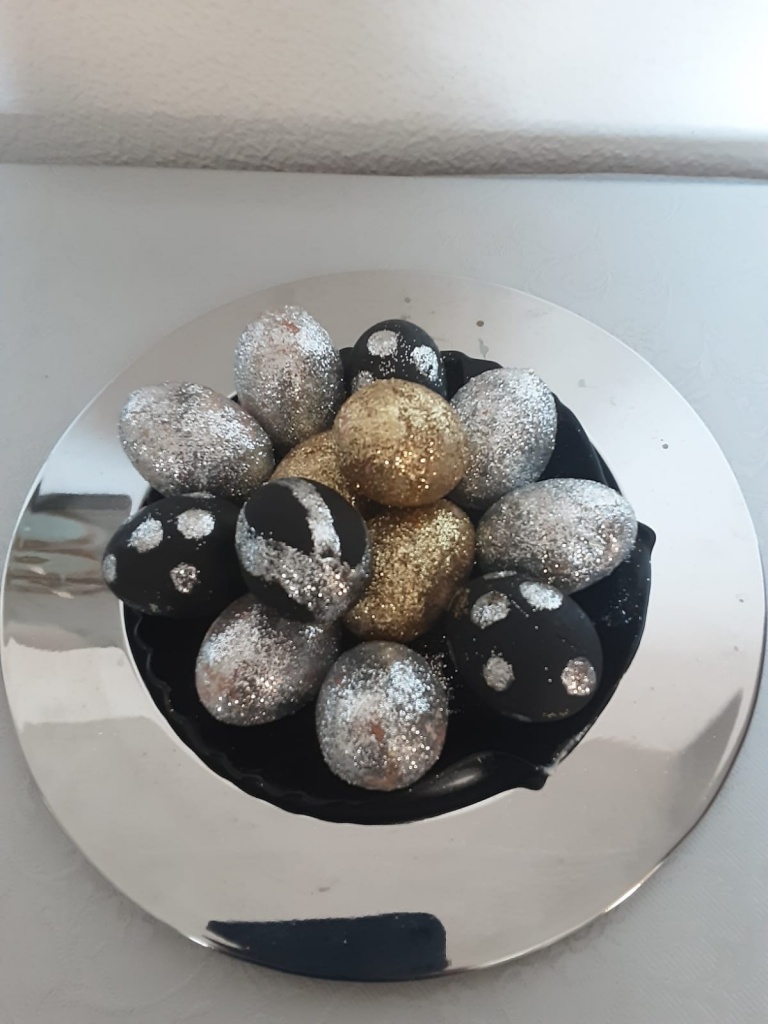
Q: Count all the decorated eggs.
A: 13